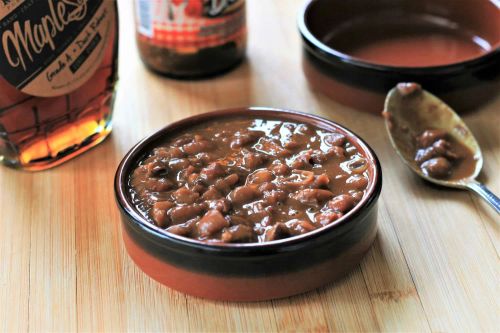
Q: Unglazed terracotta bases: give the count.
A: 2